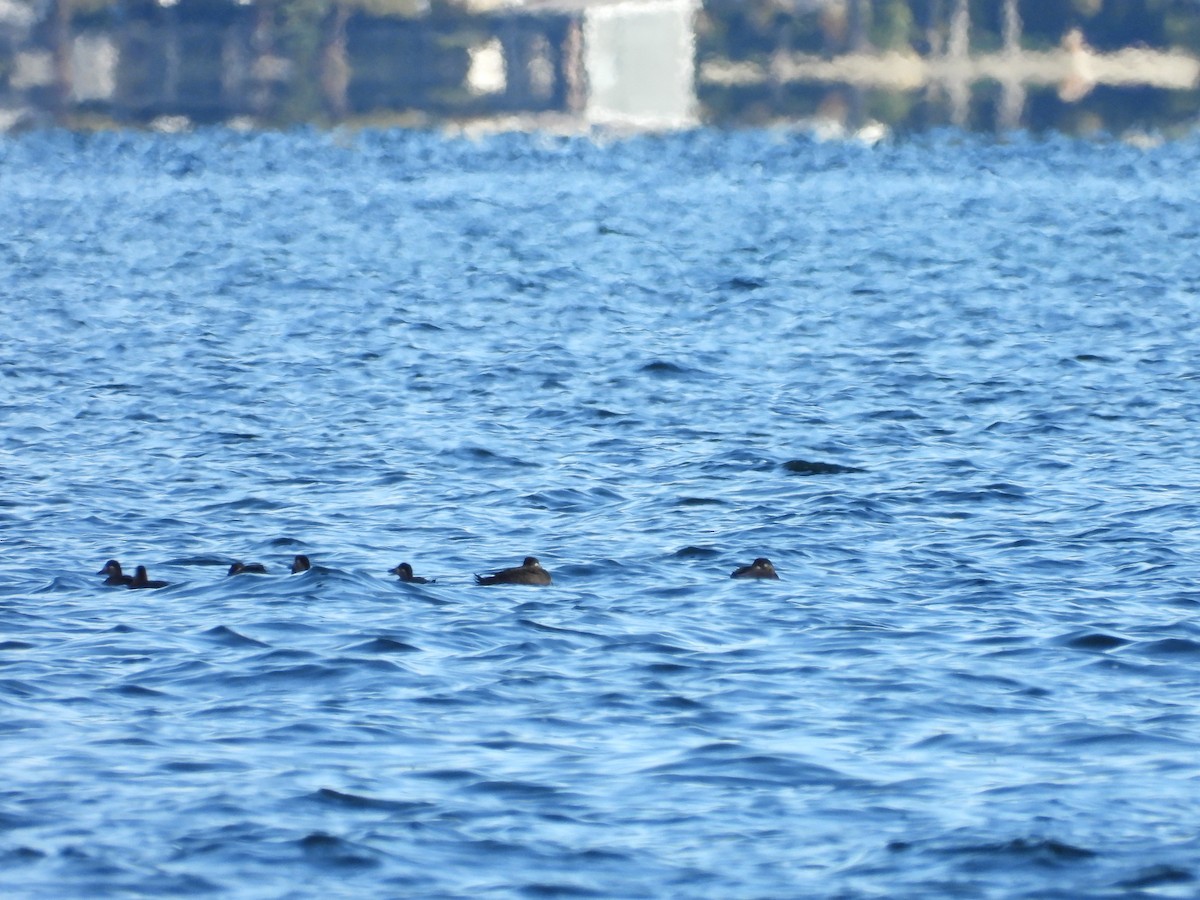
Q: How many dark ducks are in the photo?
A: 7